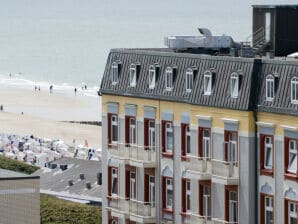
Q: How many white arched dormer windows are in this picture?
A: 9